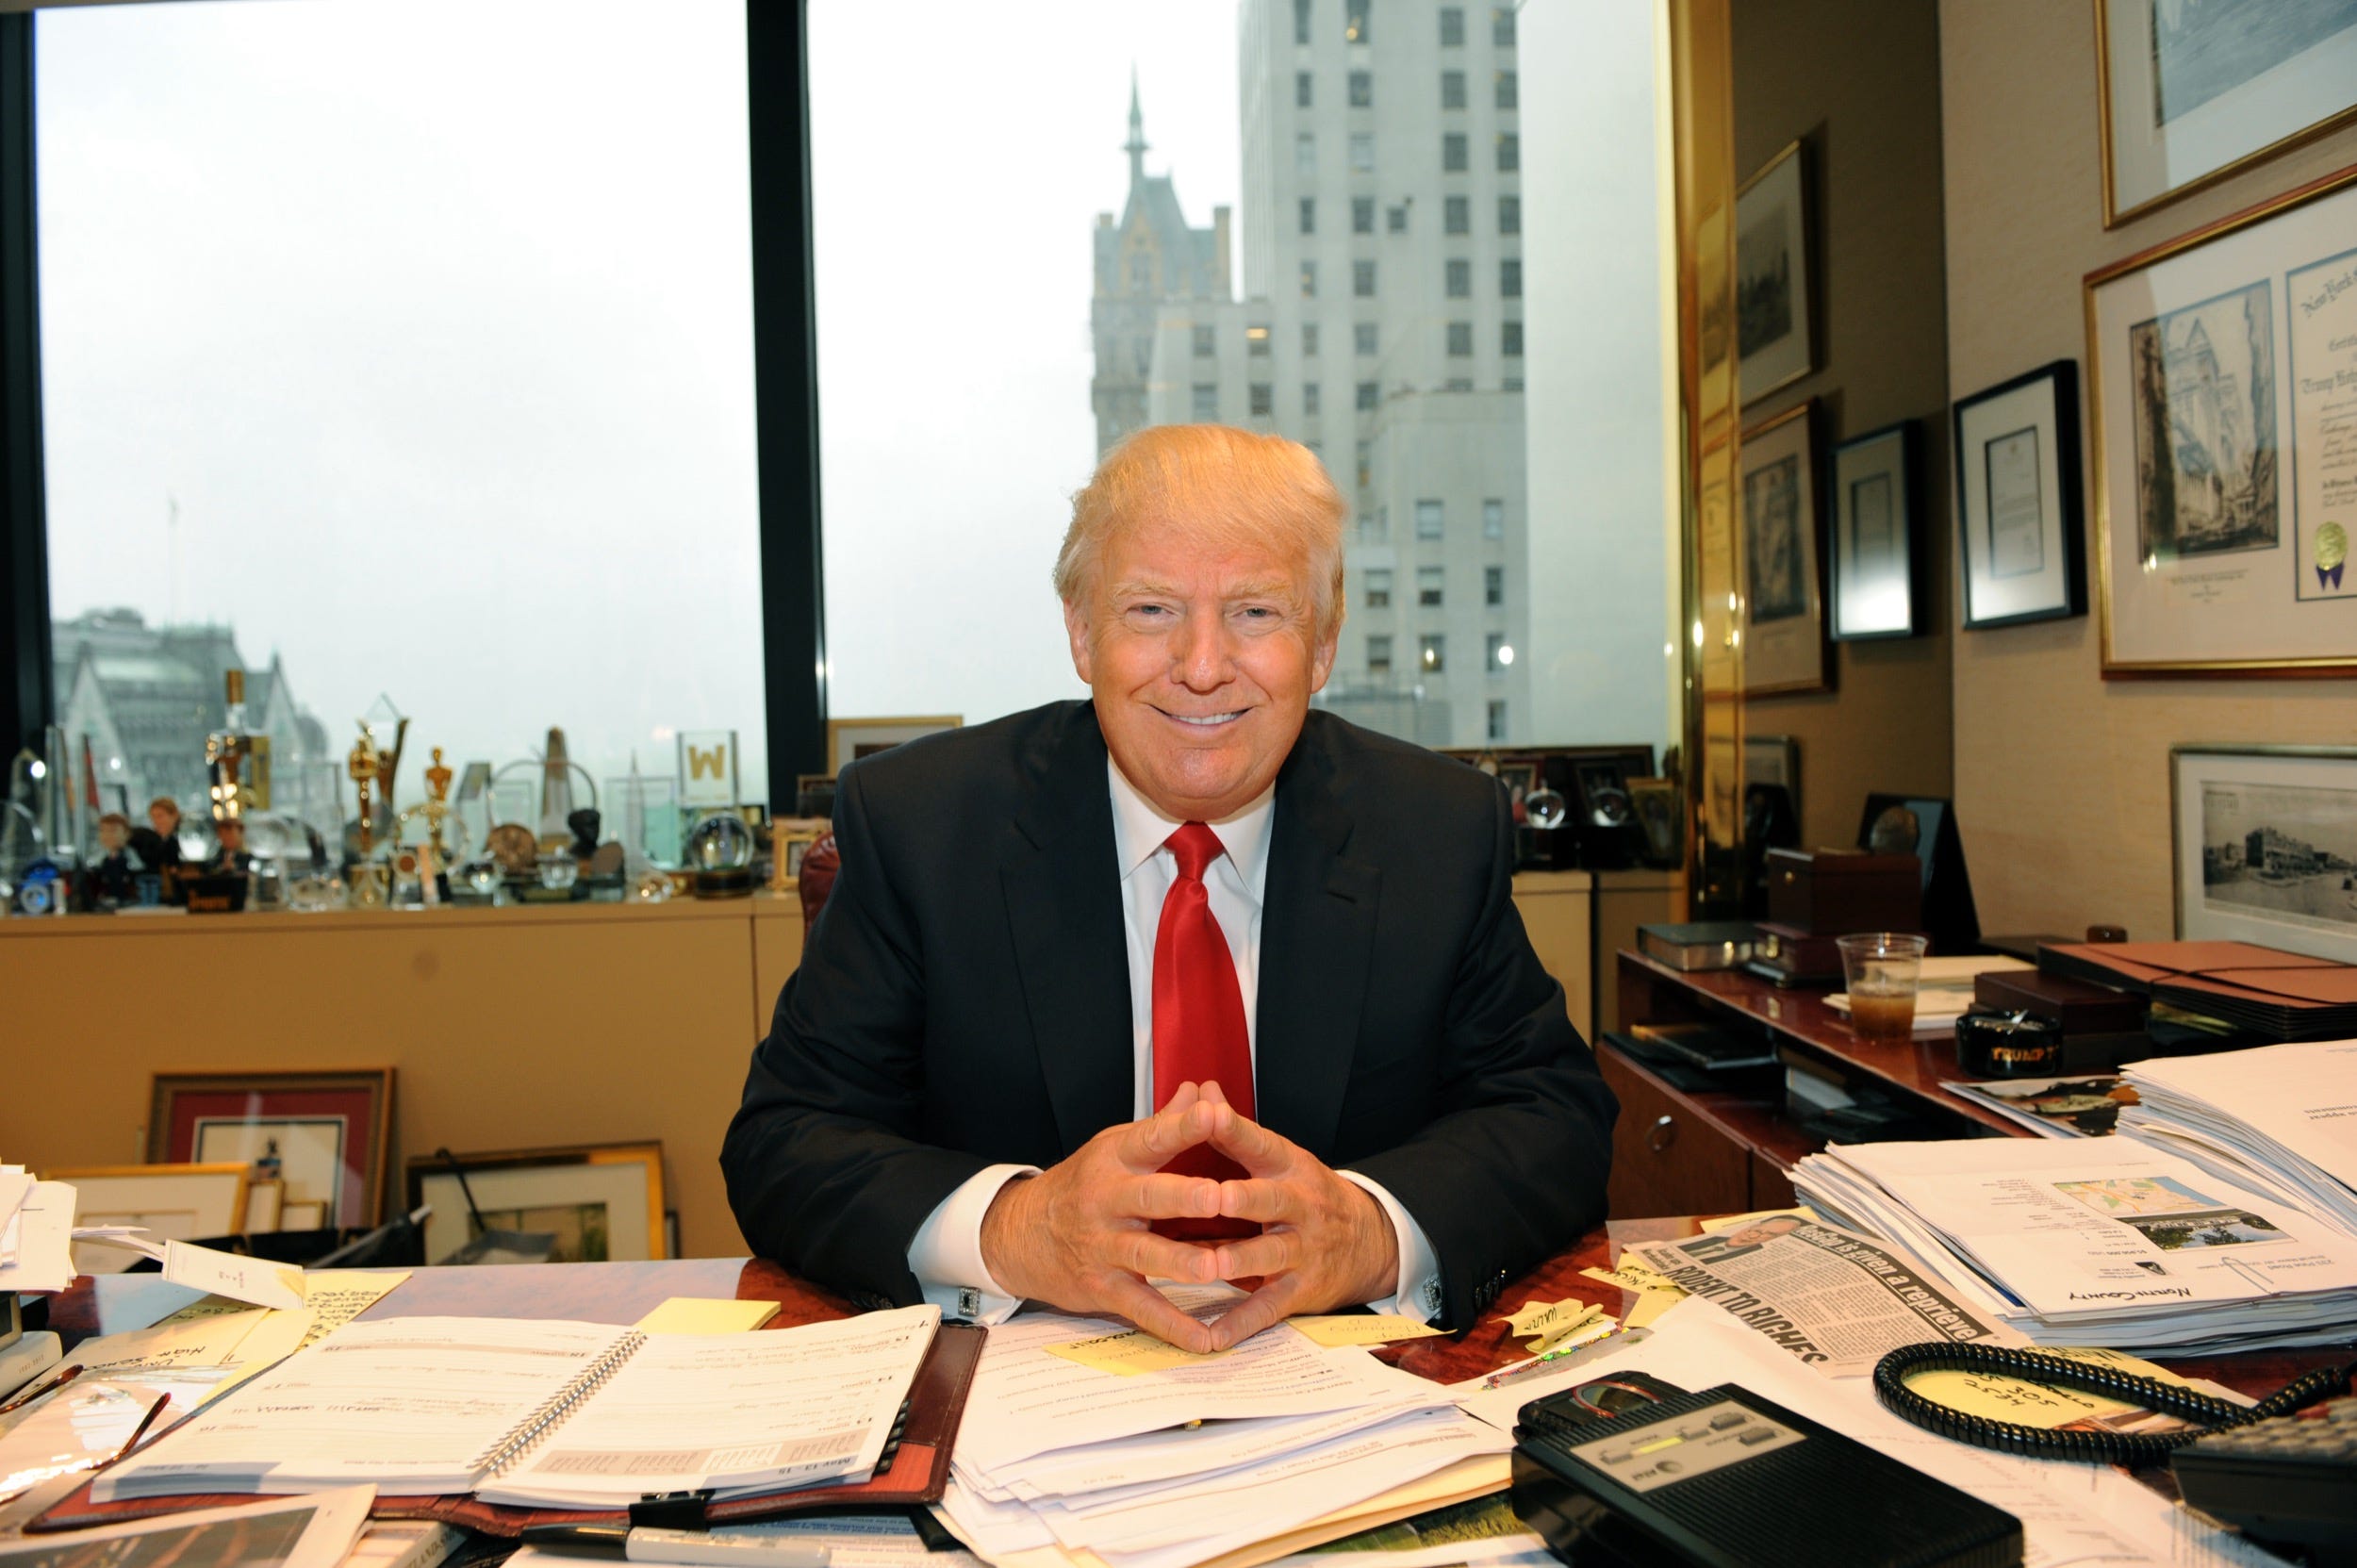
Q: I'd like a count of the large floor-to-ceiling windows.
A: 2